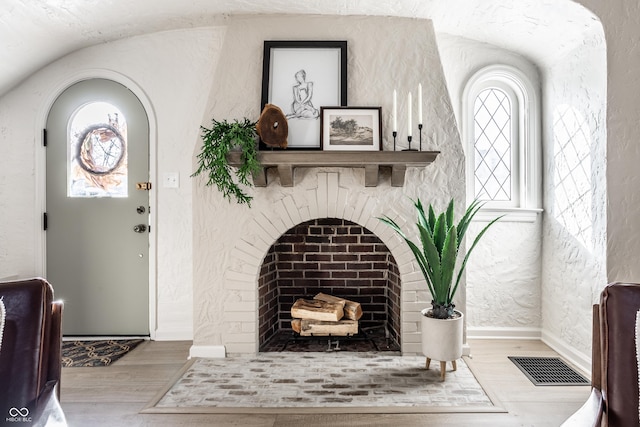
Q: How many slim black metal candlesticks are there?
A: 3